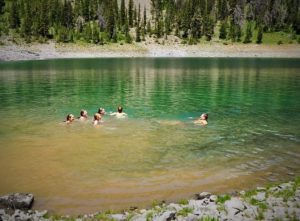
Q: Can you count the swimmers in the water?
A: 6